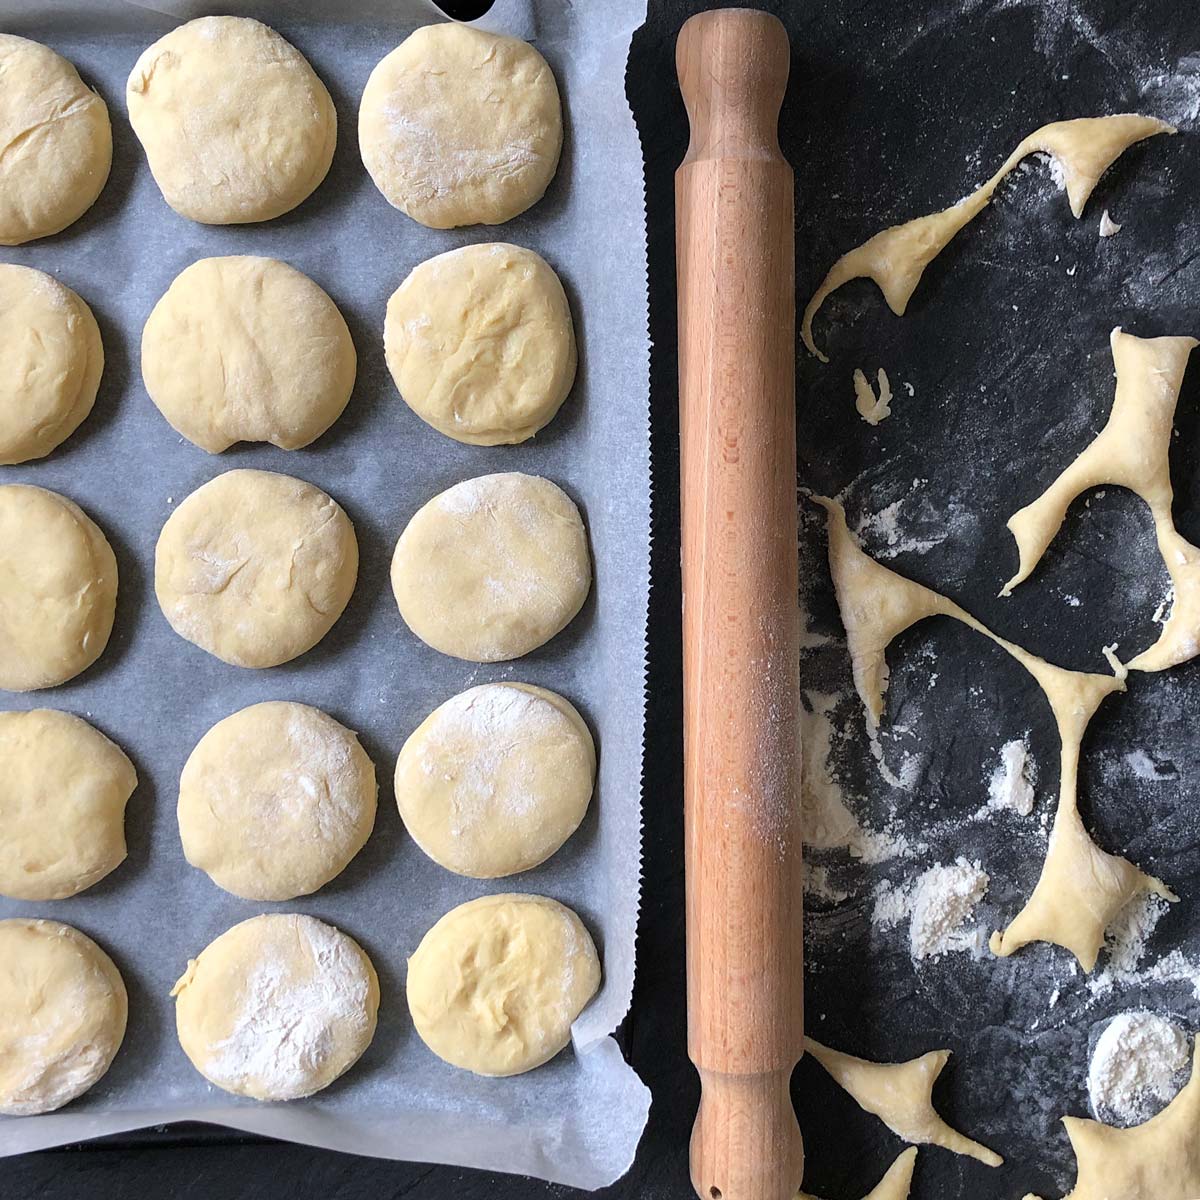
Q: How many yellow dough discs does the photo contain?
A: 15